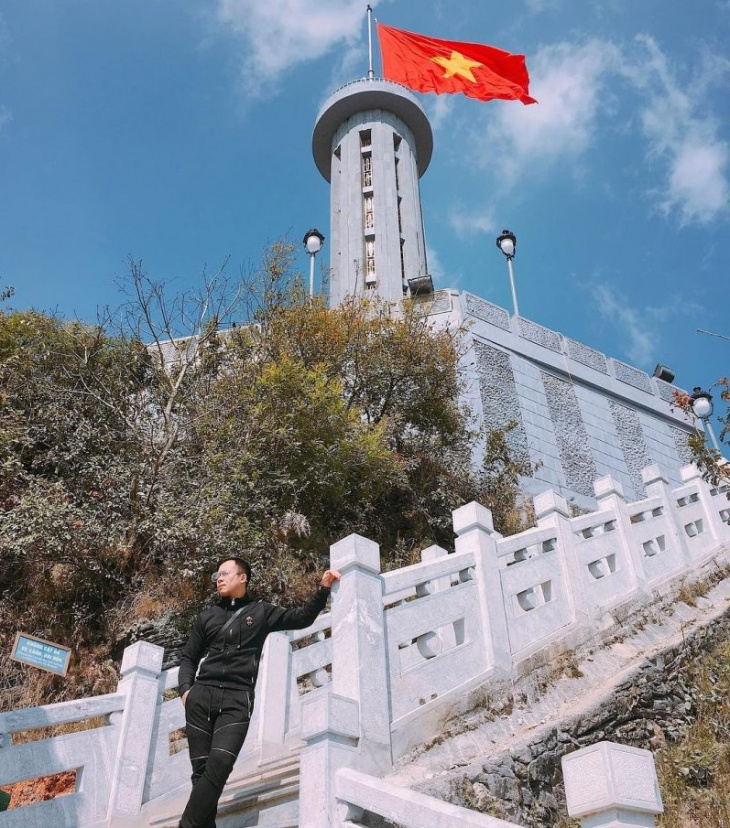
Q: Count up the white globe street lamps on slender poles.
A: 3